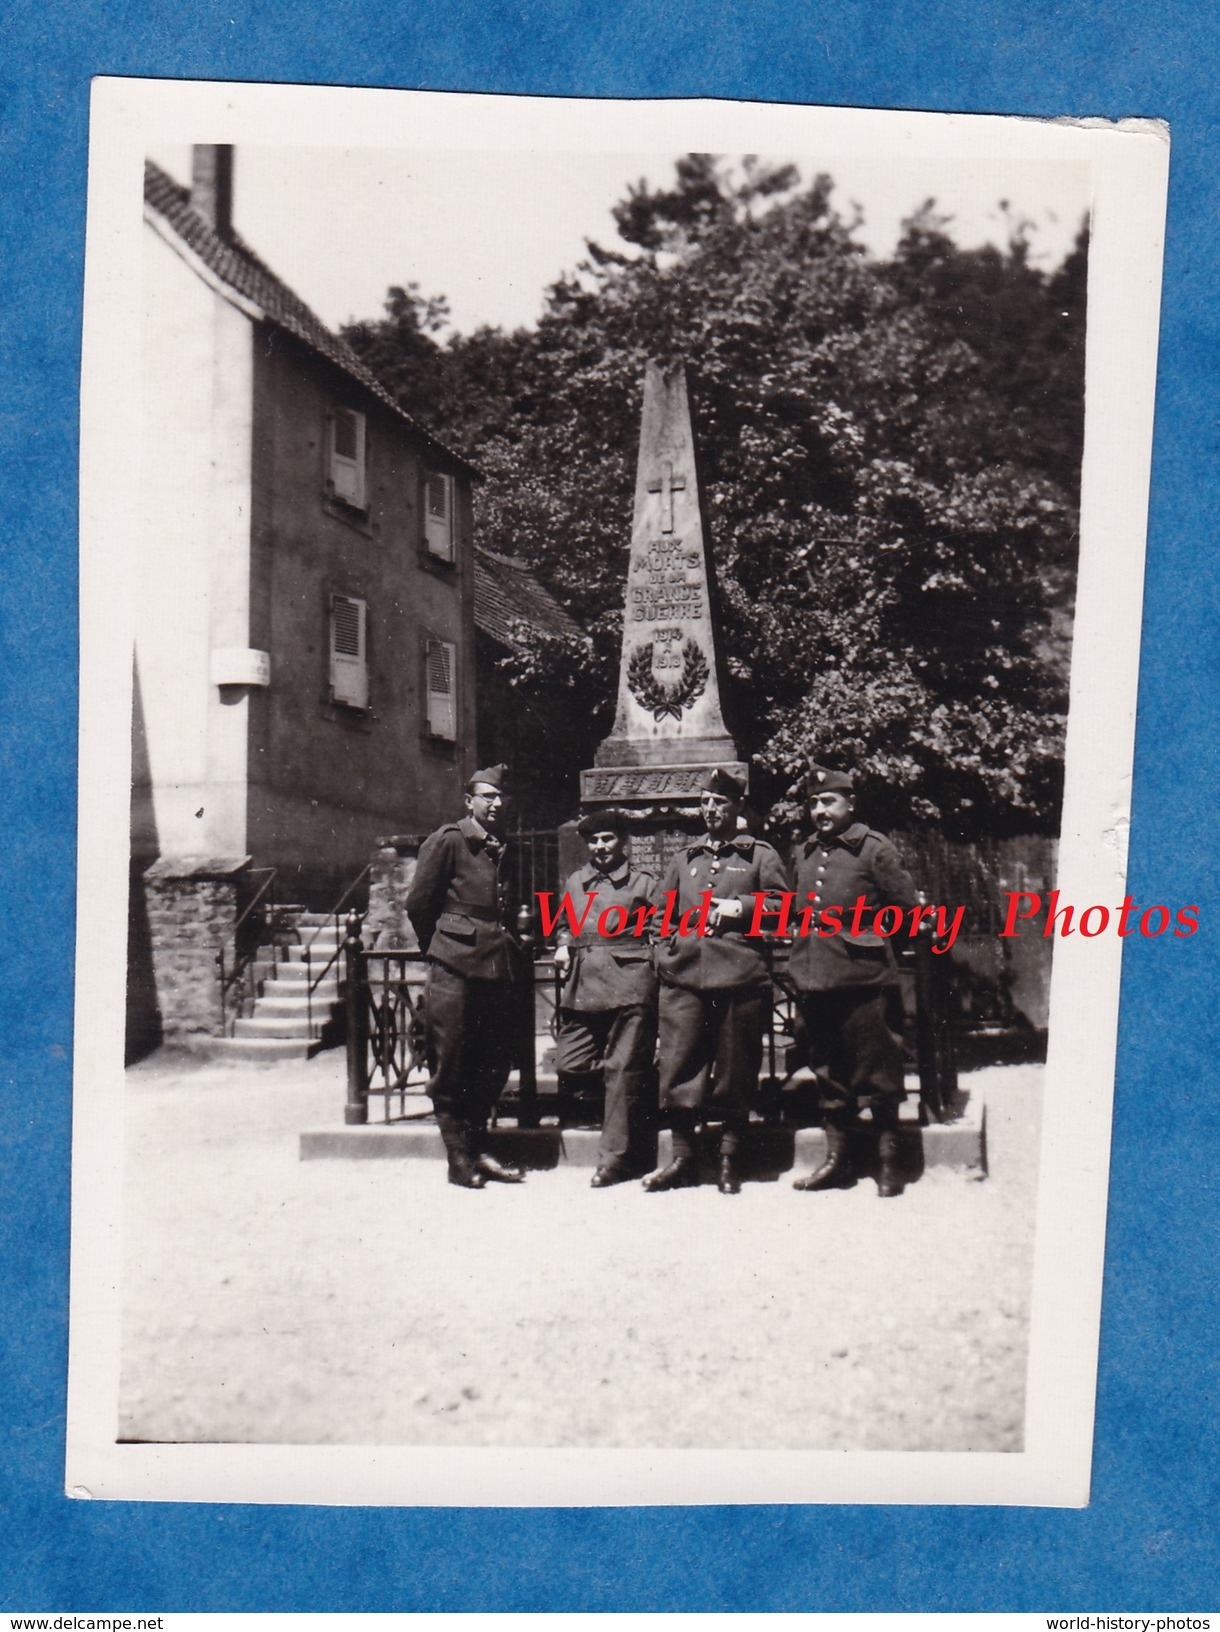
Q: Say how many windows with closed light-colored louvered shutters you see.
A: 4